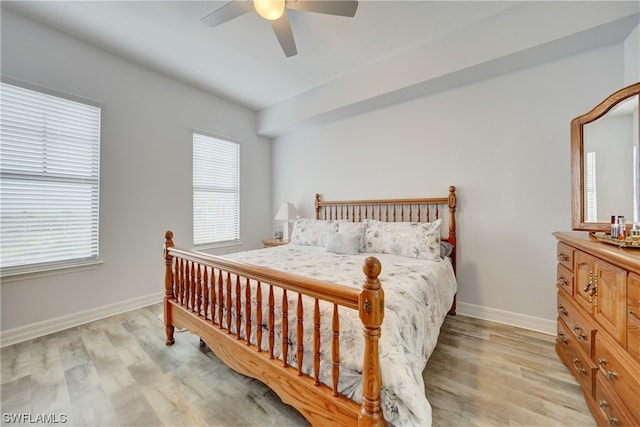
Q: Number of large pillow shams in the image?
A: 2